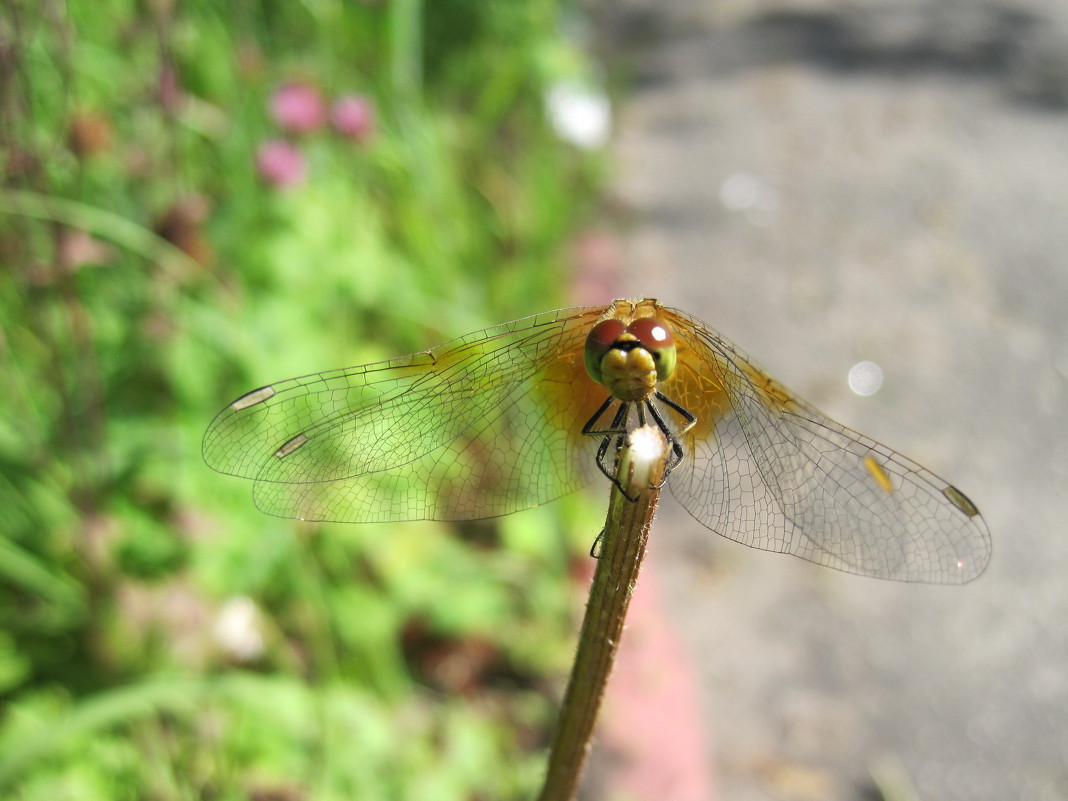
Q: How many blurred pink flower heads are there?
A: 3